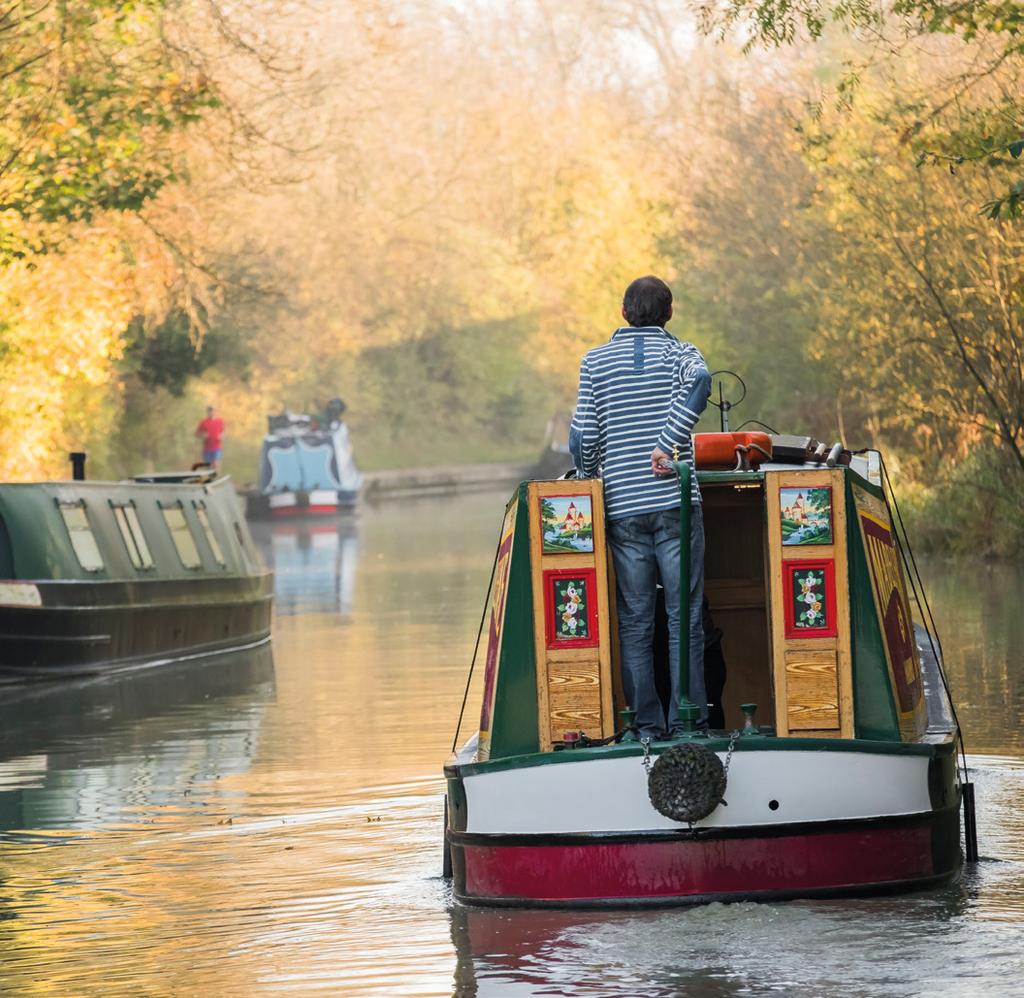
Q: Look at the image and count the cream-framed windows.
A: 4